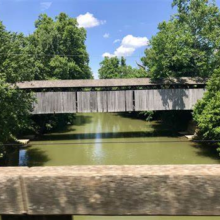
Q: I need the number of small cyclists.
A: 0